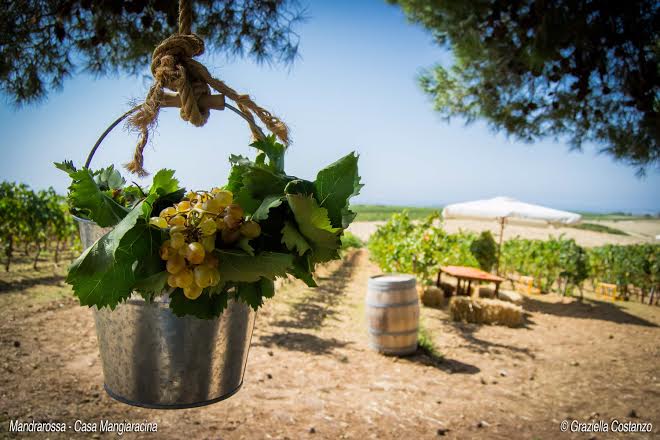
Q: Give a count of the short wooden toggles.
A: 1